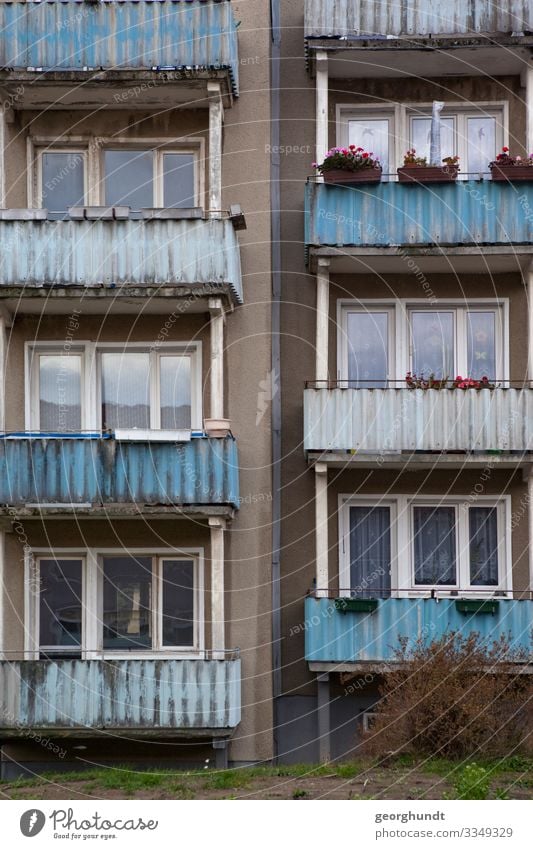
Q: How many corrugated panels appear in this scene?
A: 8